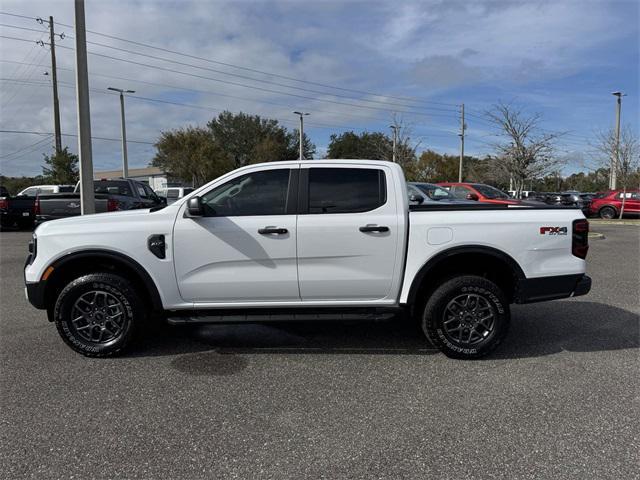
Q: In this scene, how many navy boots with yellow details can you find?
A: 0